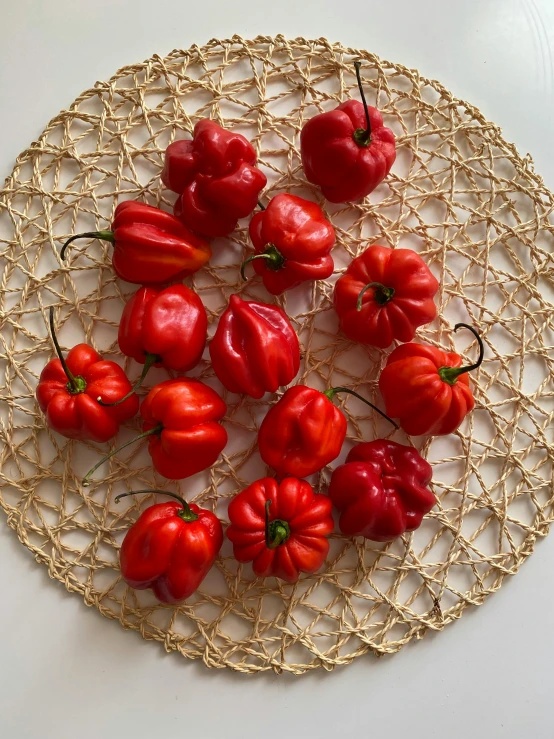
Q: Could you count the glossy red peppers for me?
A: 14